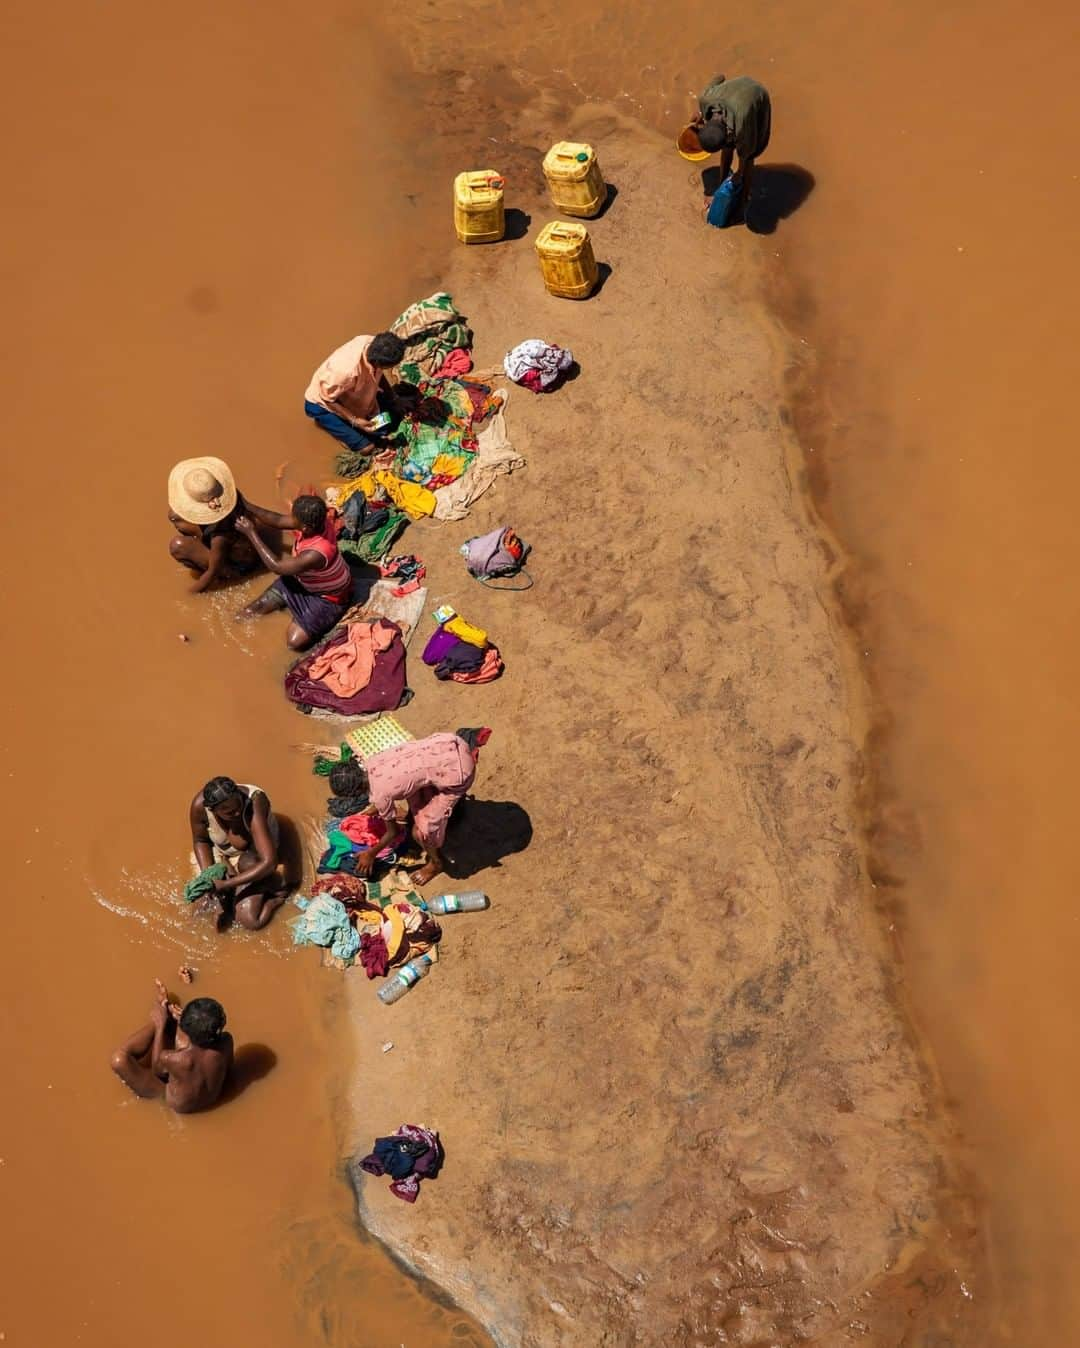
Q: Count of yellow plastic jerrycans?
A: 3